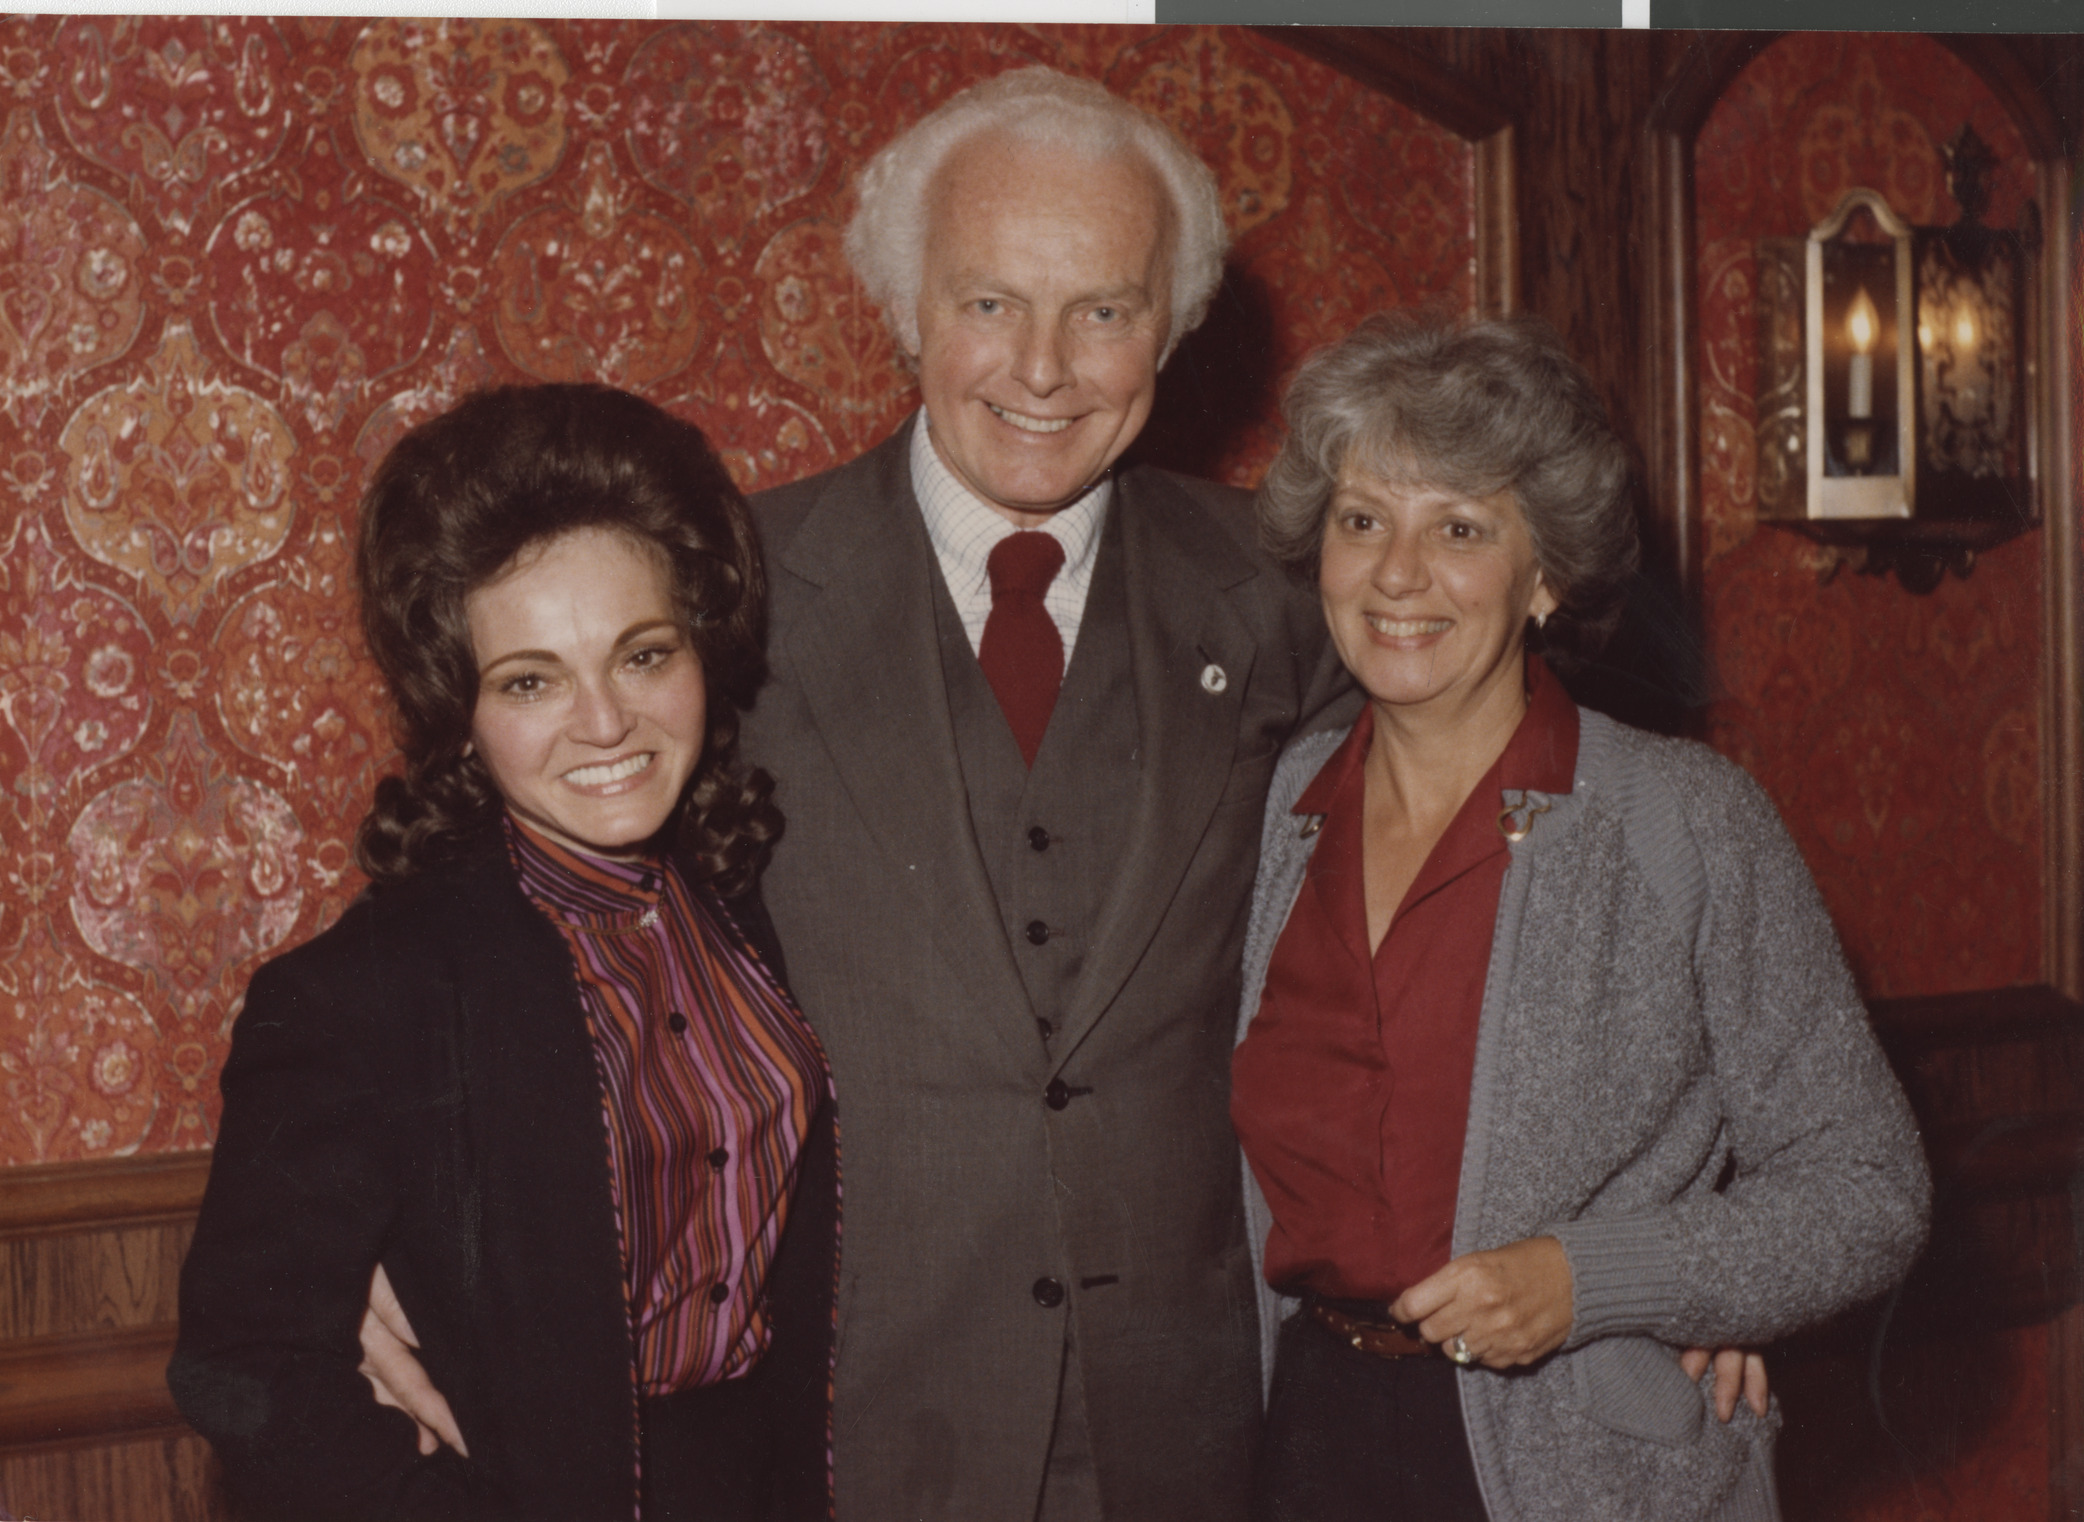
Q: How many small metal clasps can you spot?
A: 2